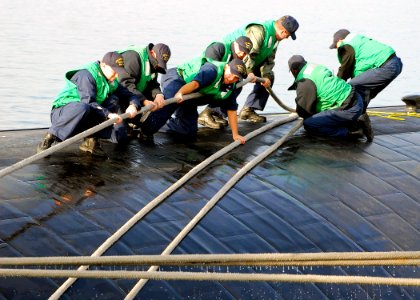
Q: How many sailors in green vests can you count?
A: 7